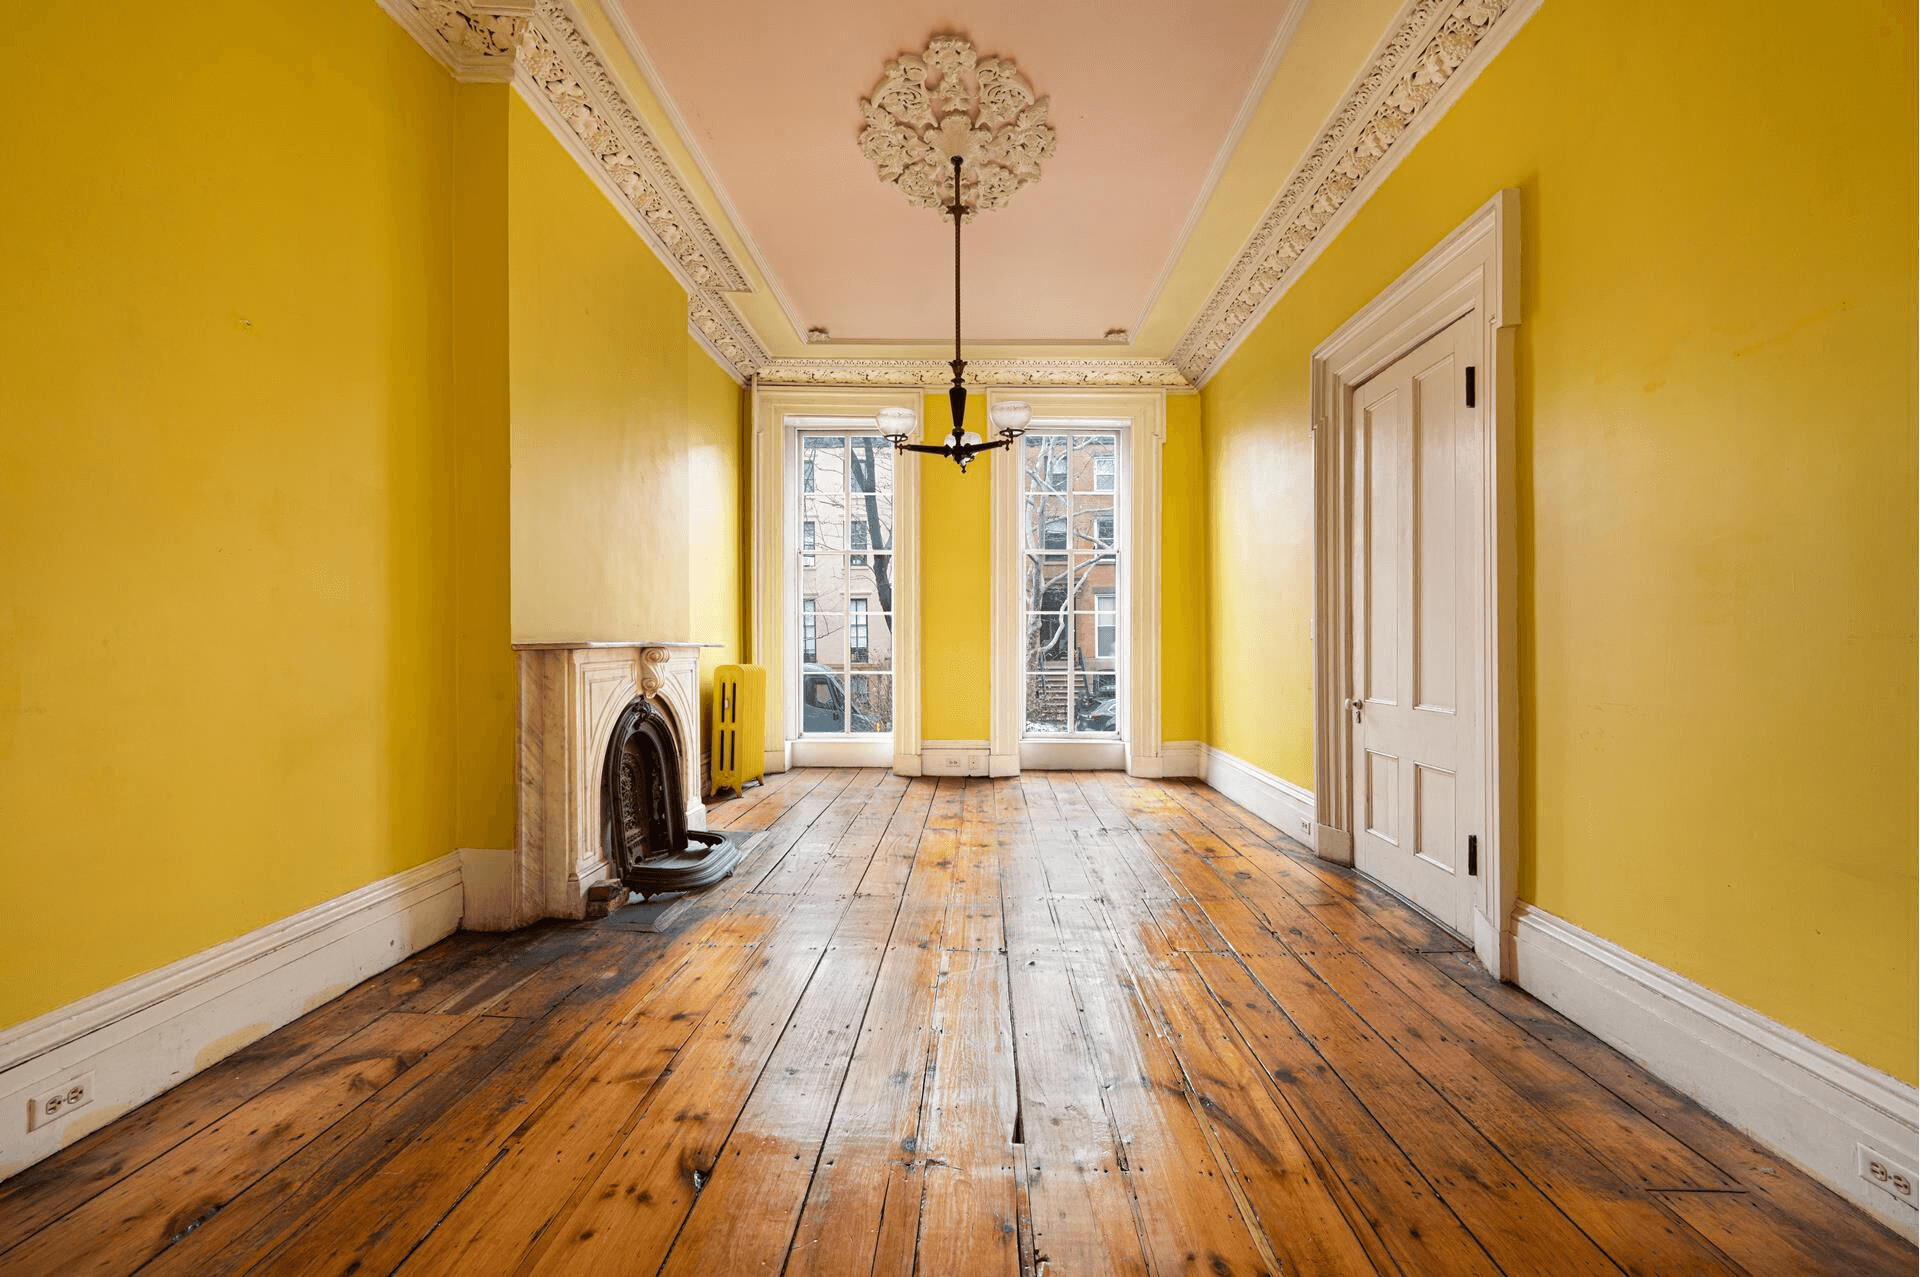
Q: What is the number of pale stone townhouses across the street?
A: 1